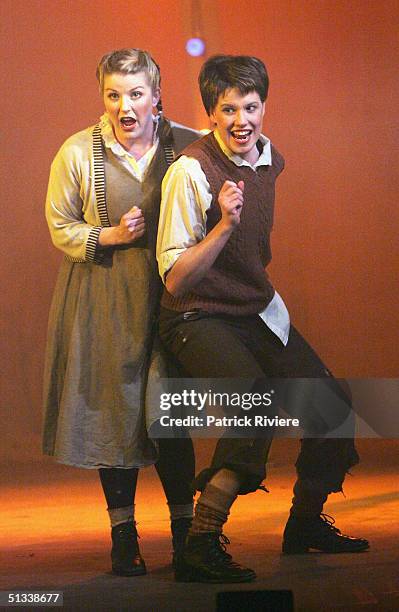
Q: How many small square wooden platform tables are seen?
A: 0